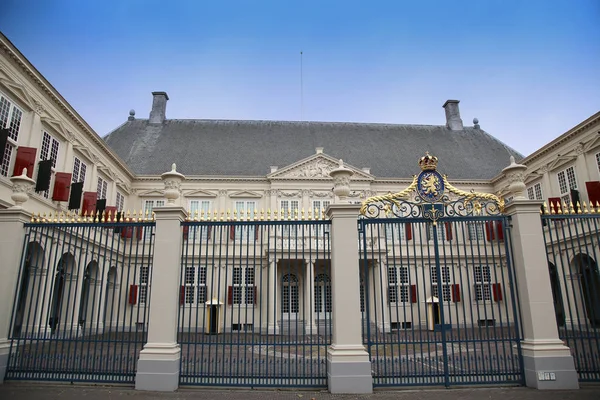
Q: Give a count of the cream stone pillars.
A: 4